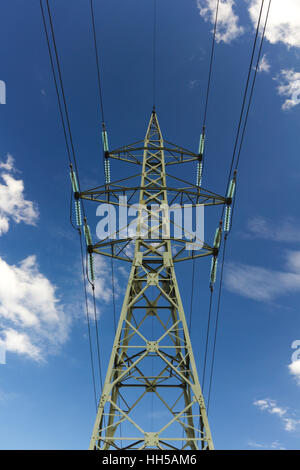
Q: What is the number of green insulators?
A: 12